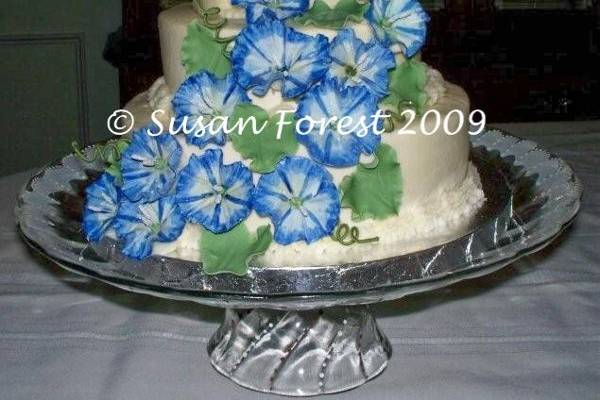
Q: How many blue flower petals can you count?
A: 11